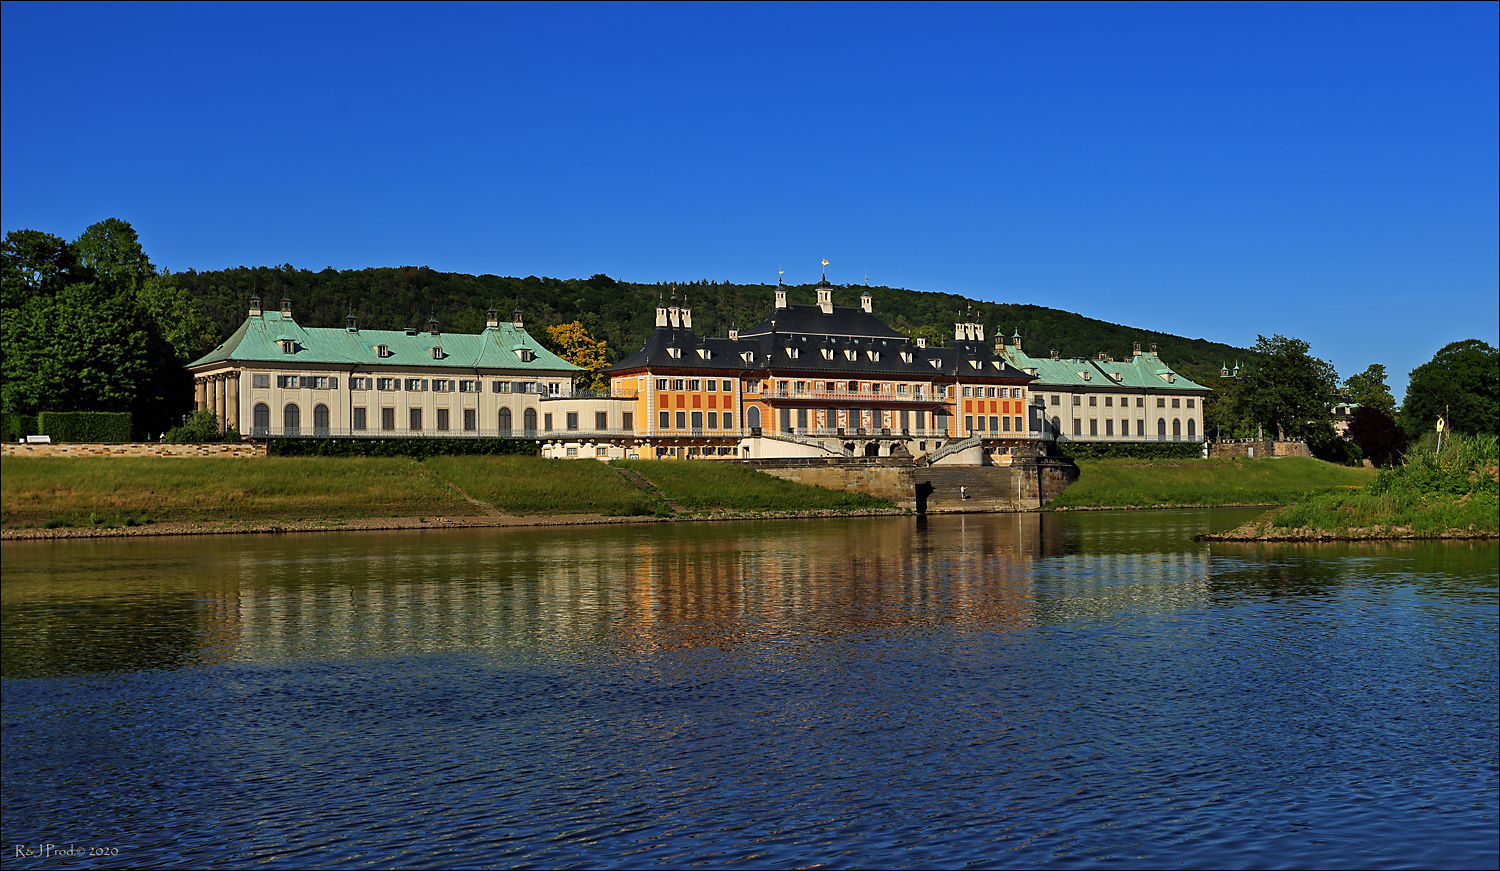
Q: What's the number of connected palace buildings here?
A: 3